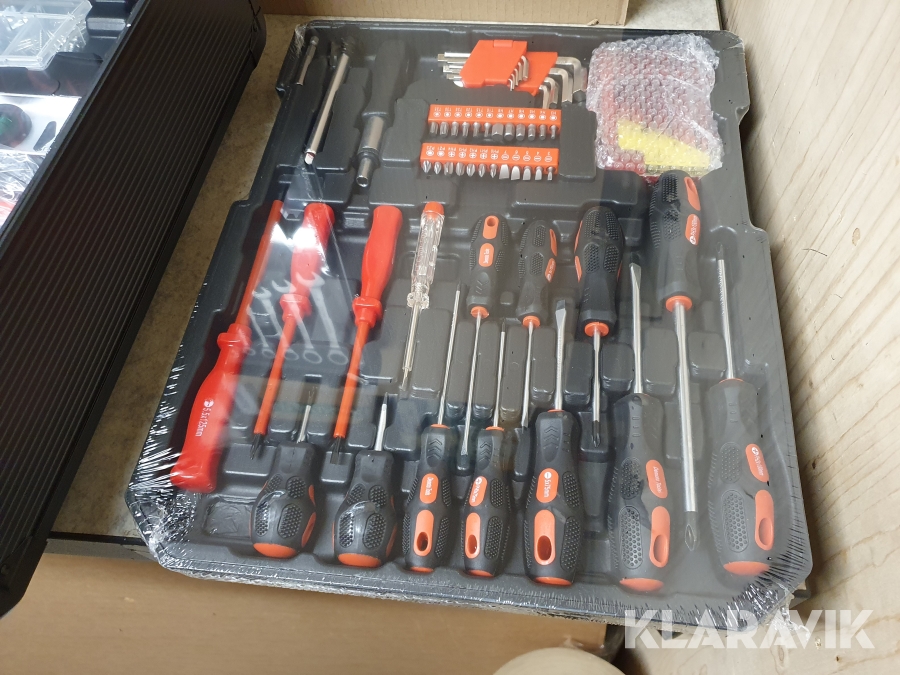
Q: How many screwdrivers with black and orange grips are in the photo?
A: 11